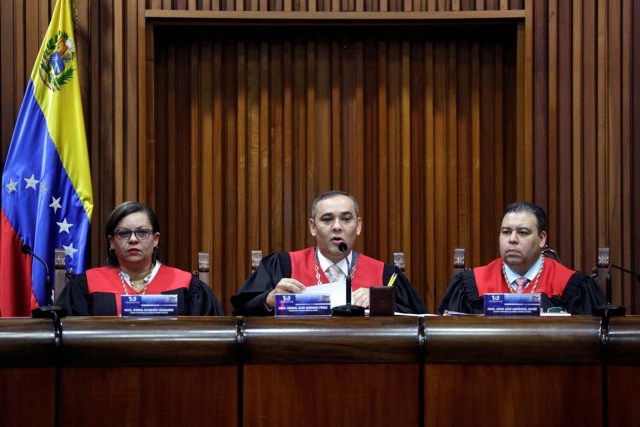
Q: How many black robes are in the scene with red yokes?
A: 3